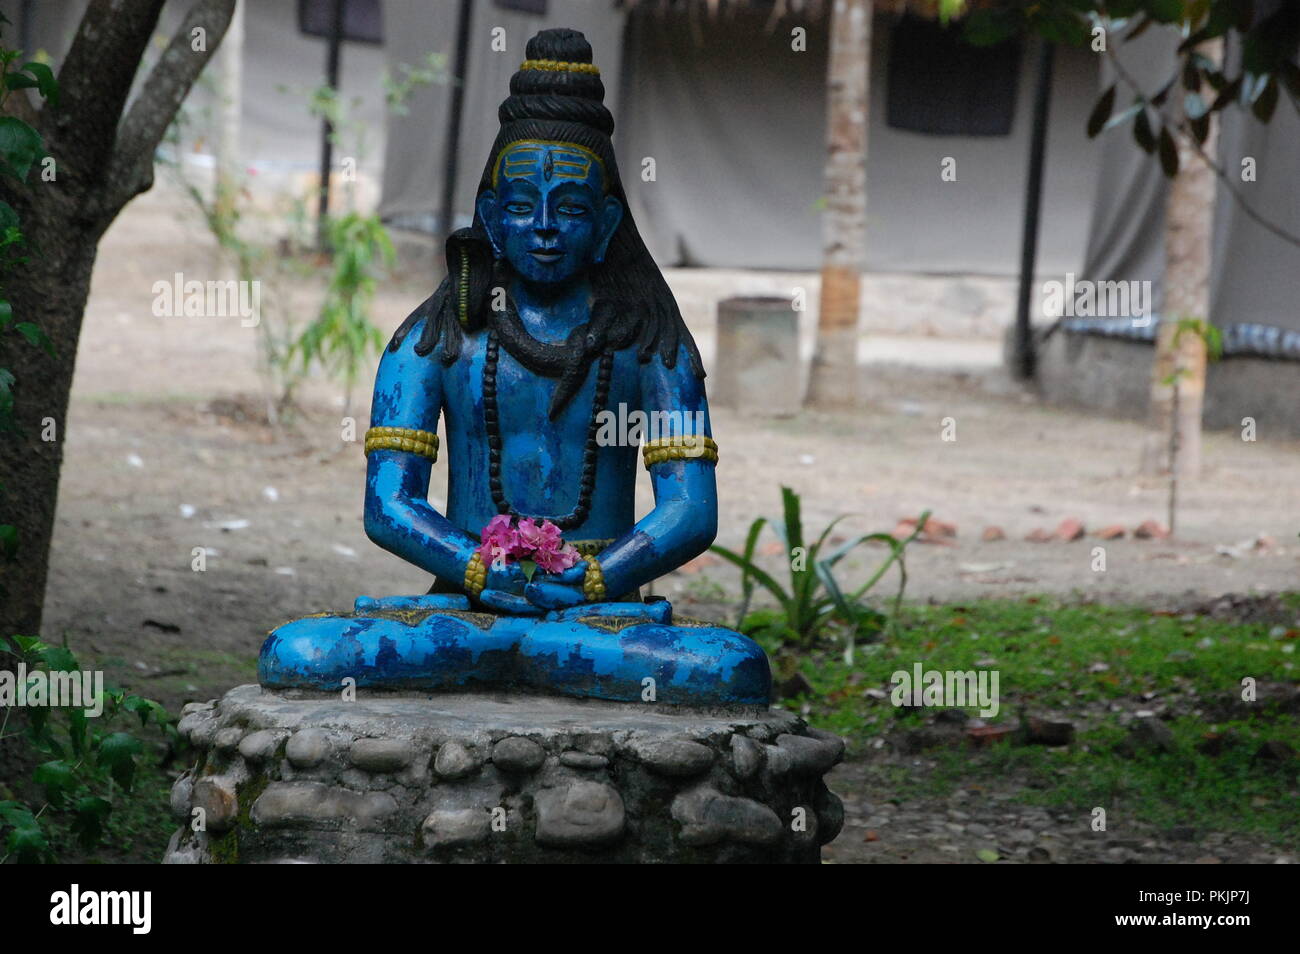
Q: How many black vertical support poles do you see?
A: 3